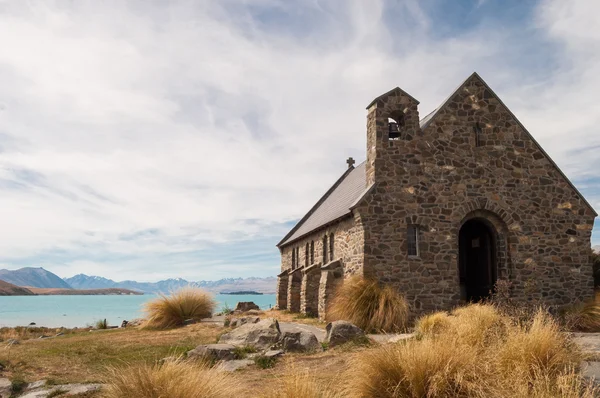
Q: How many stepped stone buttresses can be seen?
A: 4